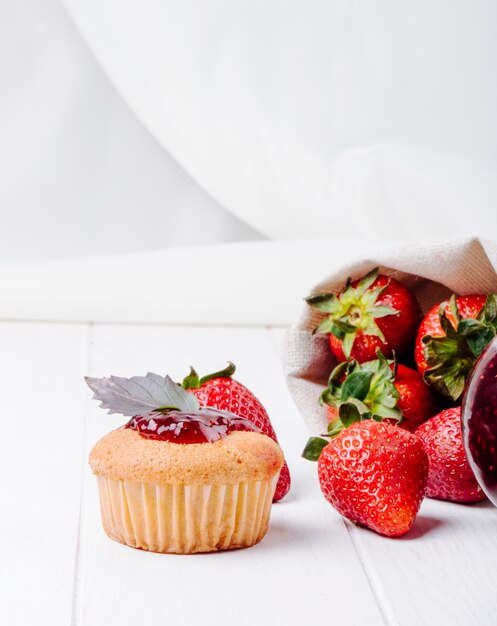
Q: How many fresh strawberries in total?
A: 6